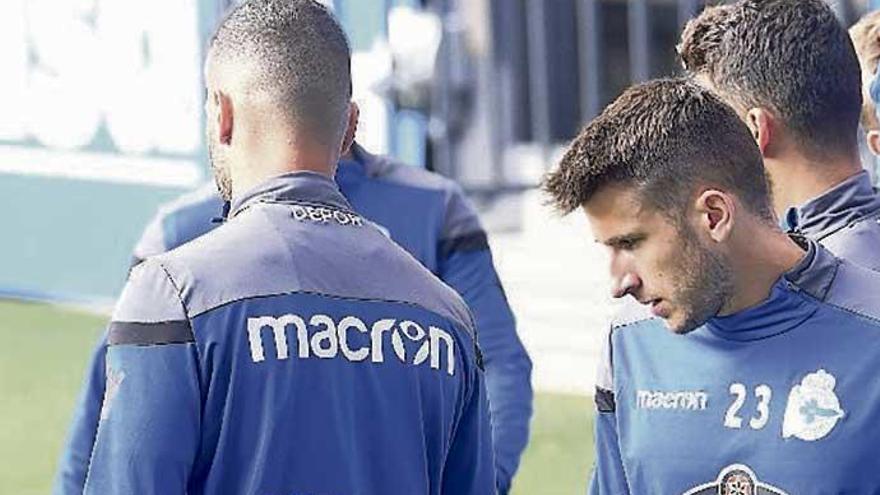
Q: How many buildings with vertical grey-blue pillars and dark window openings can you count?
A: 1